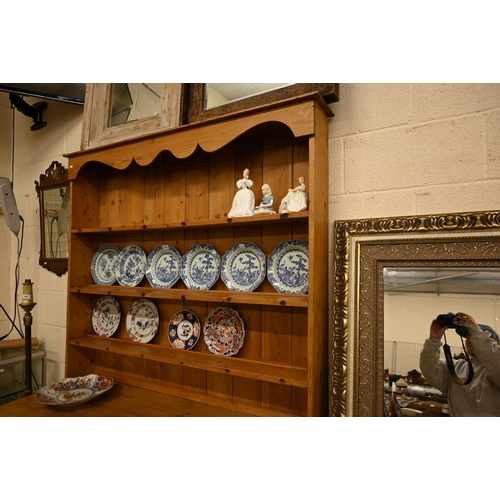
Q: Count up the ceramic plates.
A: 11